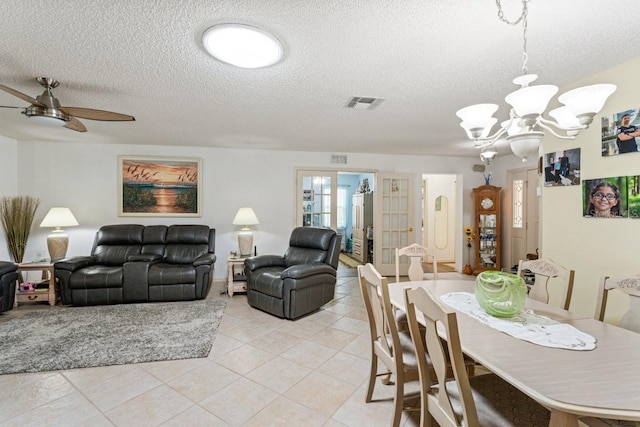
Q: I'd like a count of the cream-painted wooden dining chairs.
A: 5